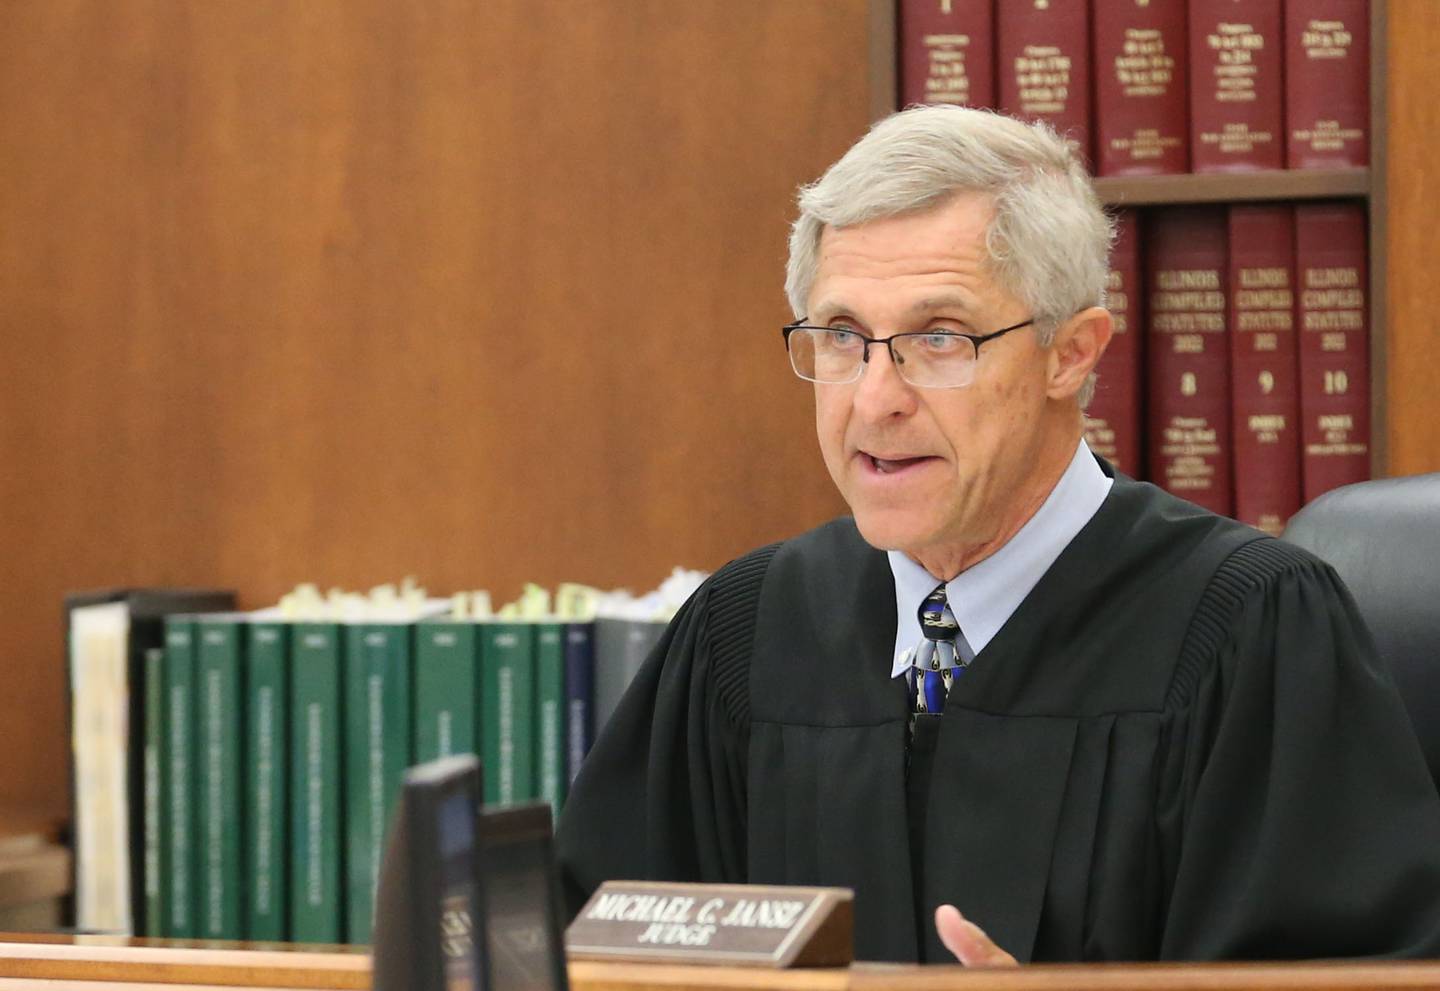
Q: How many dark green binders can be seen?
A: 8